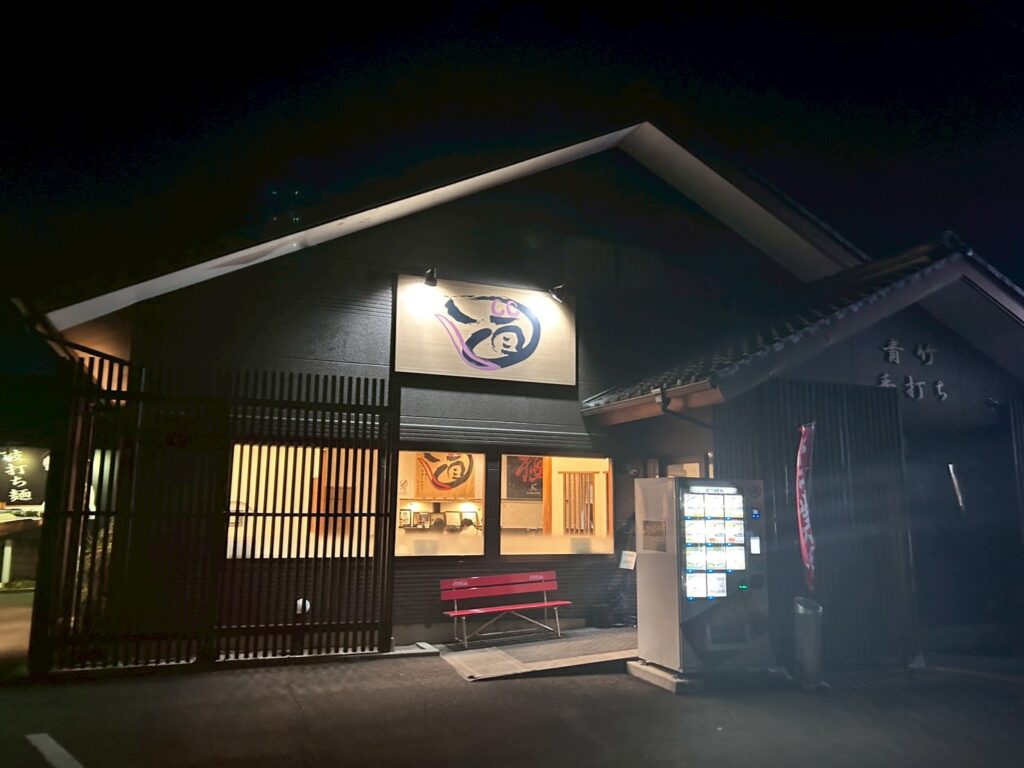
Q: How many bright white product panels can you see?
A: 11